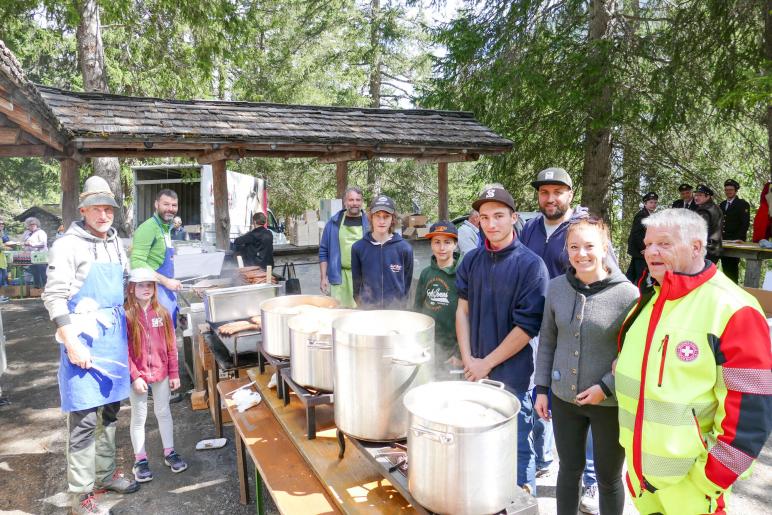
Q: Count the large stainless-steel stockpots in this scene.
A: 4